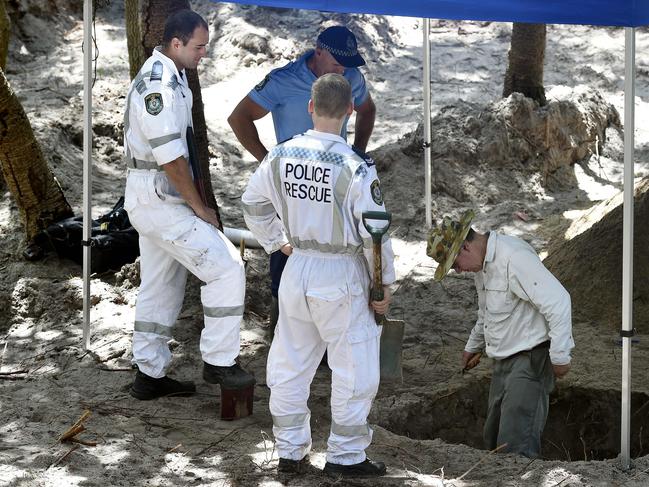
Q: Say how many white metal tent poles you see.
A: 3